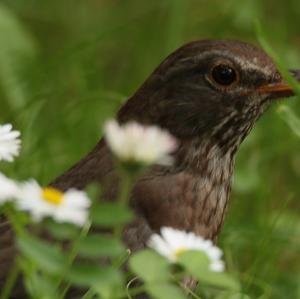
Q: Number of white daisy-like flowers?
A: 5